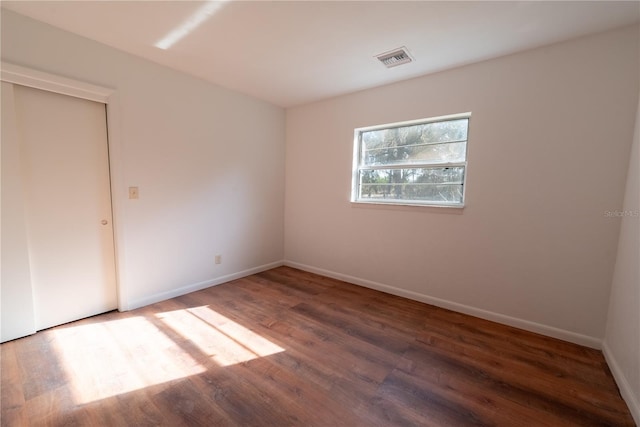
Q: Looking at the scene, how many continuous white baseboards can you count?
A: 3